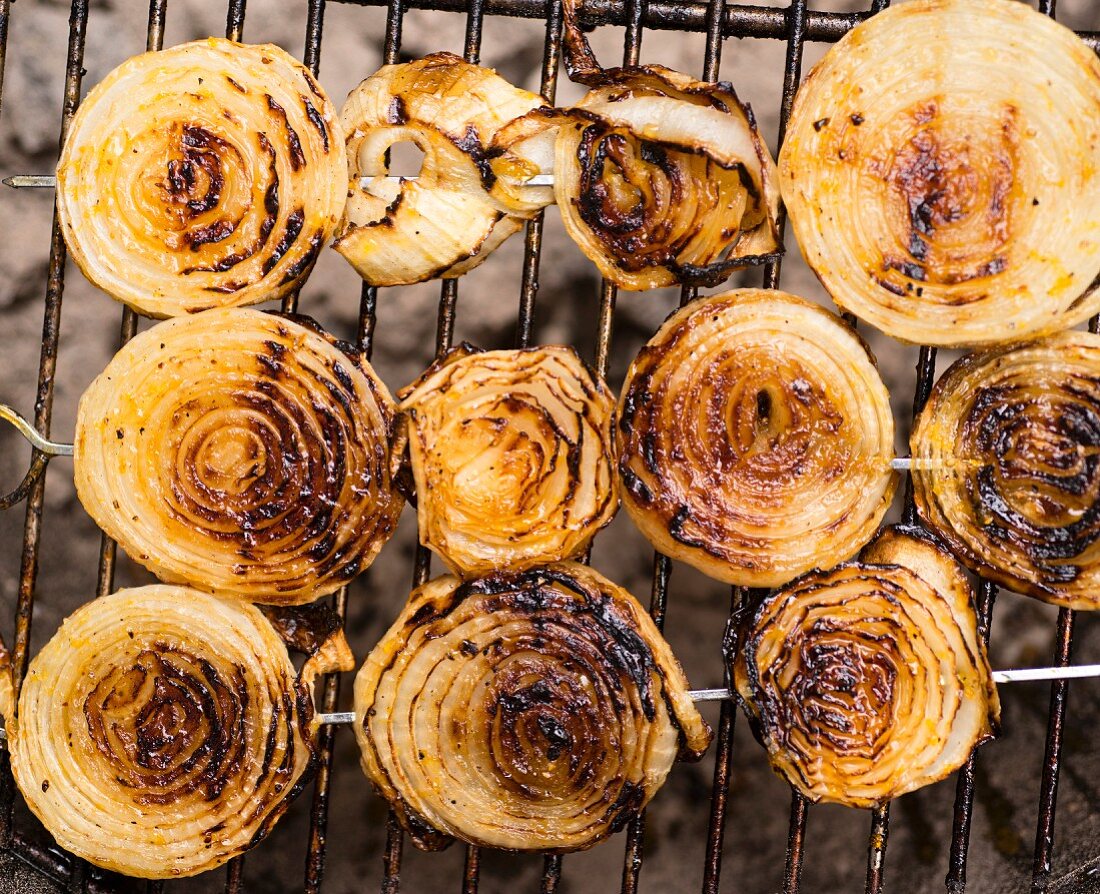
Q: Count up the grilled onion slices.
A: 11